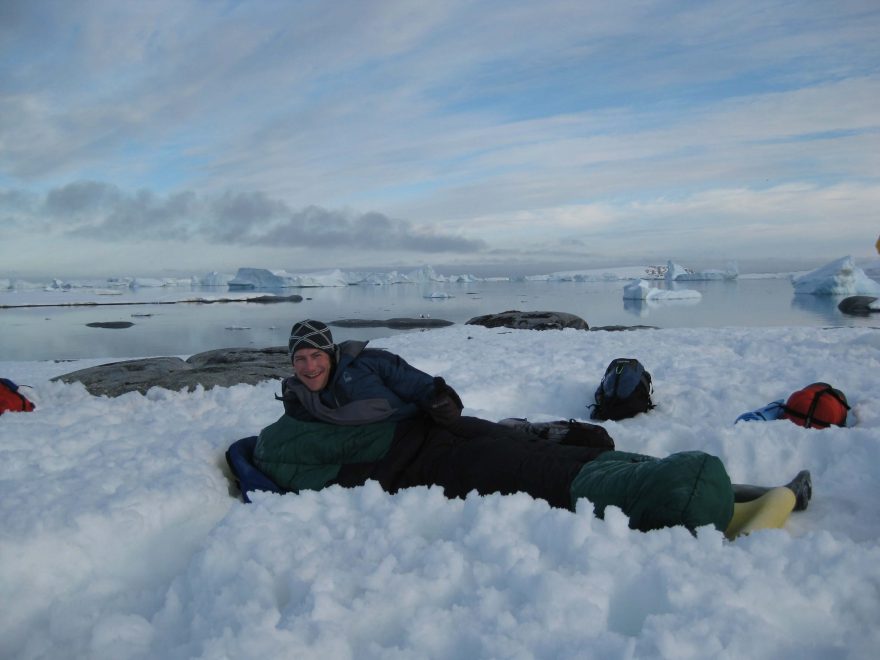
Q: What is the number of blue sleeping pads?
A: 1